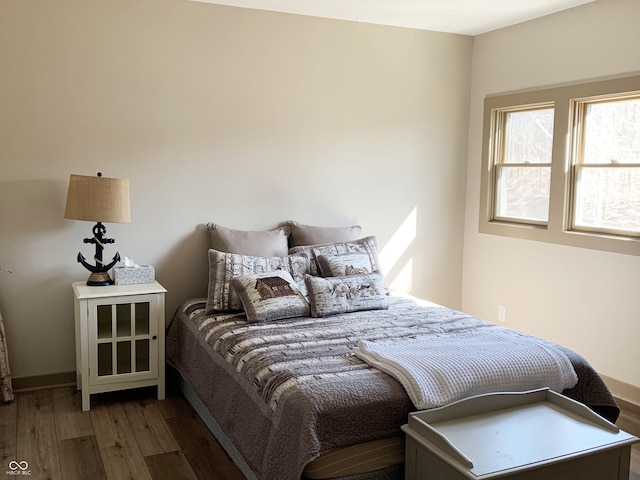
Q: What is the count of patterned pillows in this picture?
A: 5